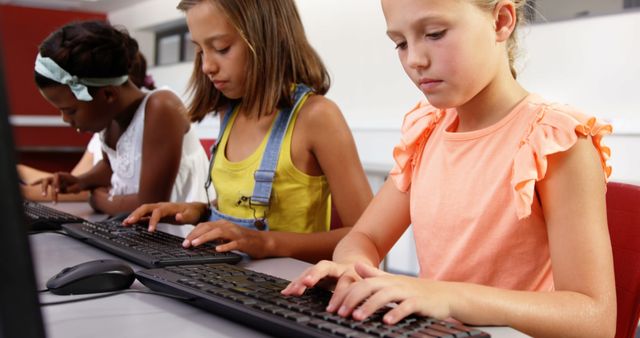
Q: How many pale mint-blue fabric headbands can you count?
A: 1